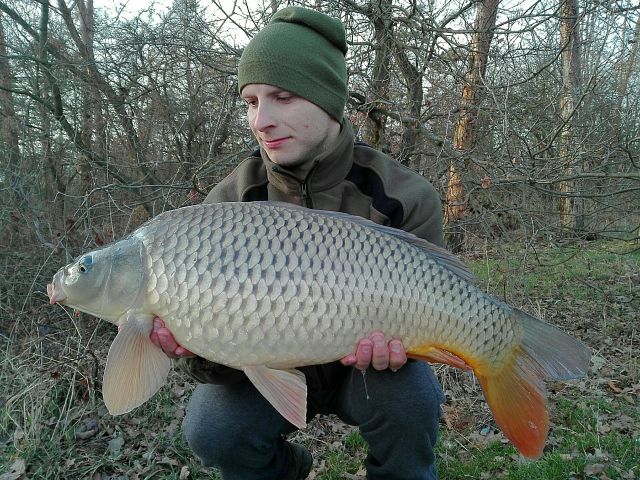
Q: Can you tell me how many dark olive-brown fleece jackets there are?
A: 1